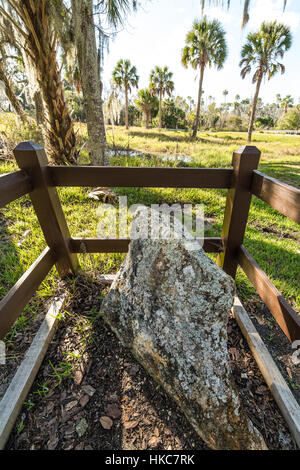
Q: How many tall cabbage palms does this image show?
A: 4